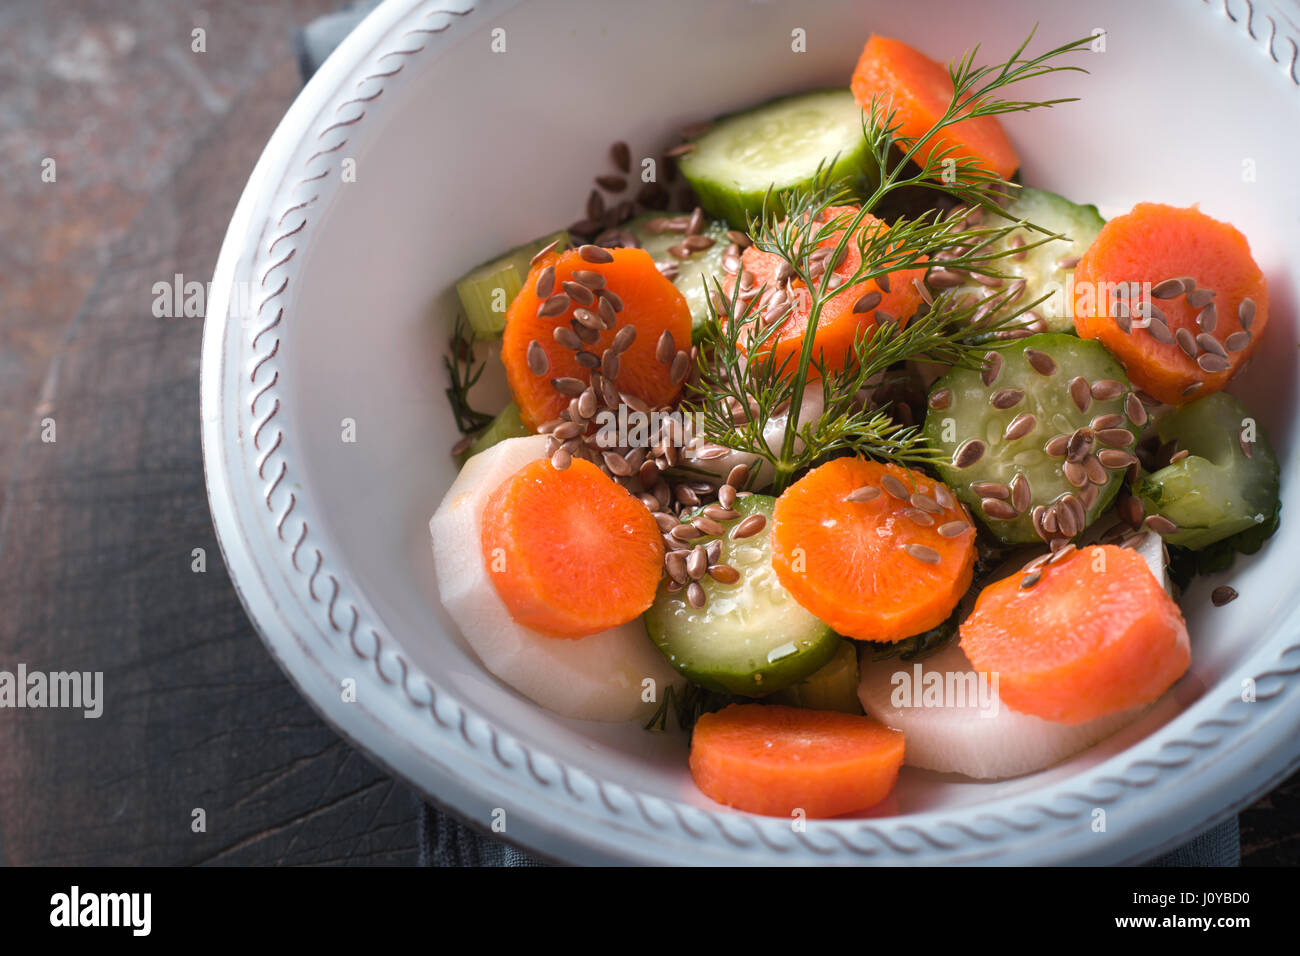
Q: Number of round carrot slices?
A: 8